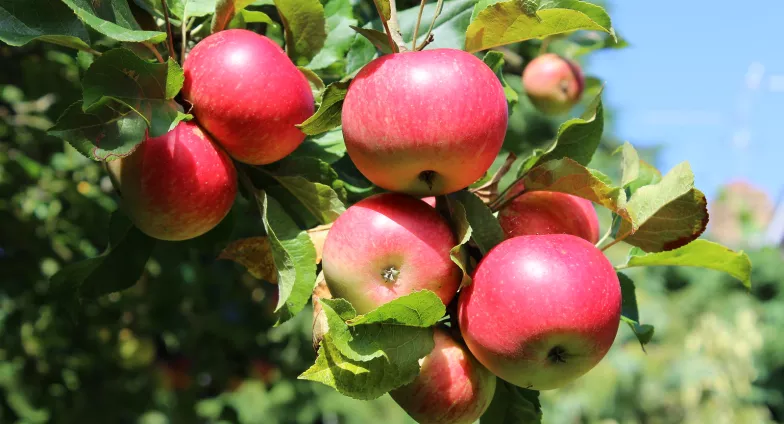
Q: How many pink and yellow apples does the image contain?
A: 8